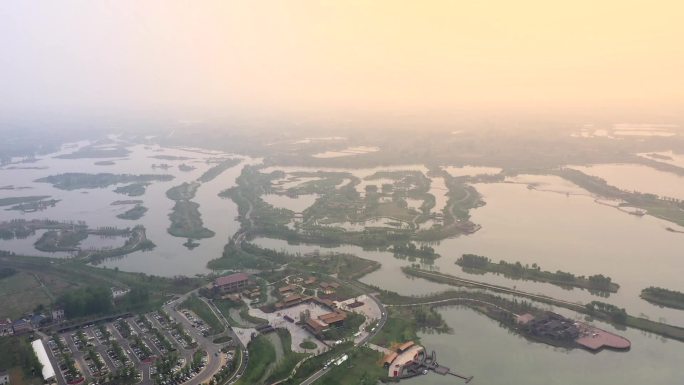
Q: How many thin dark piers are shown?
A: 1